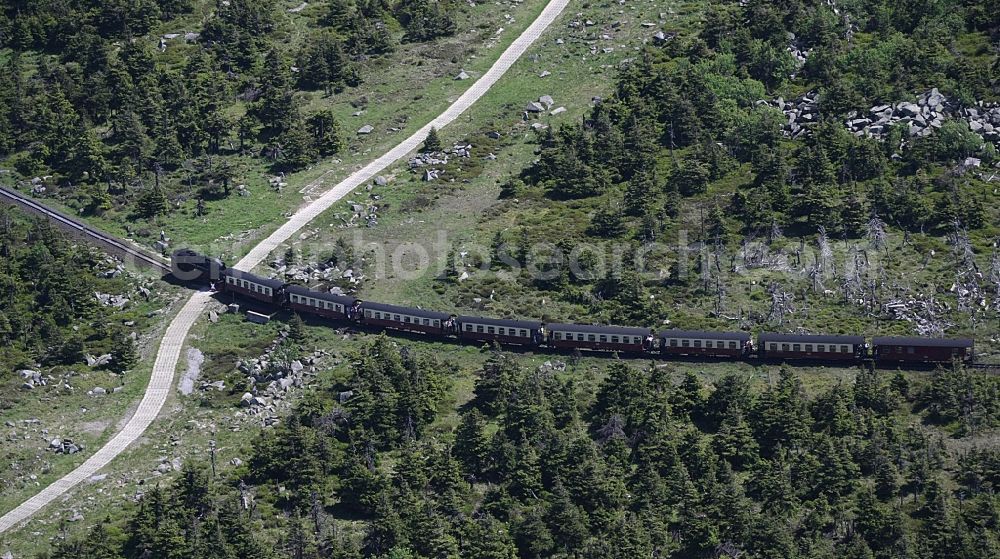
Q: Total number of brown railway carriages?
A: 8